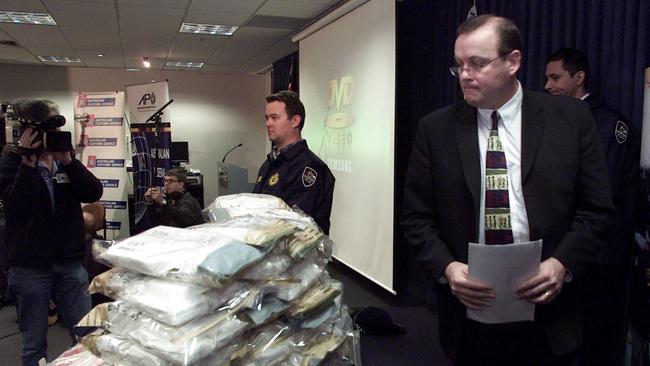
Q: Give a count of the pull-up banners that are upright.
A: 2